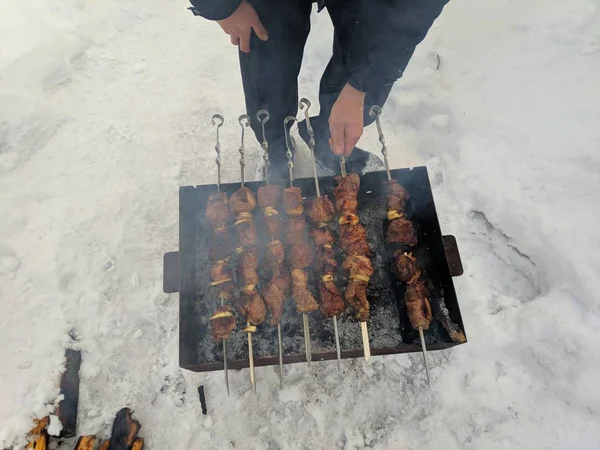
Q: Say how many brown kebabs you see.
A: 7